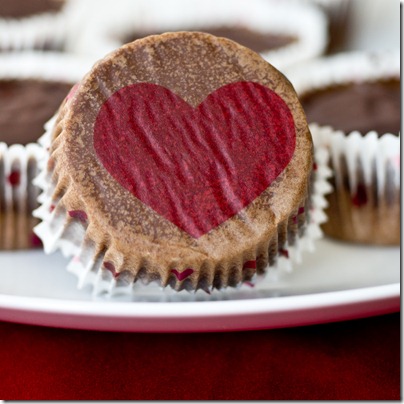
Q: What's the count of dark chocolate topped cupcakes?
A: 4